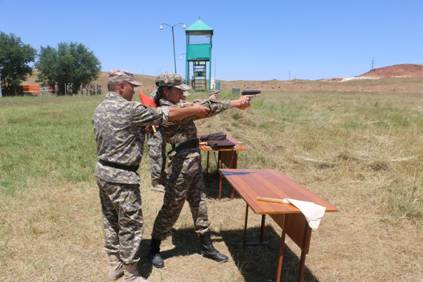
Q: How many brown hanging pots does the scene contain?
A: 0